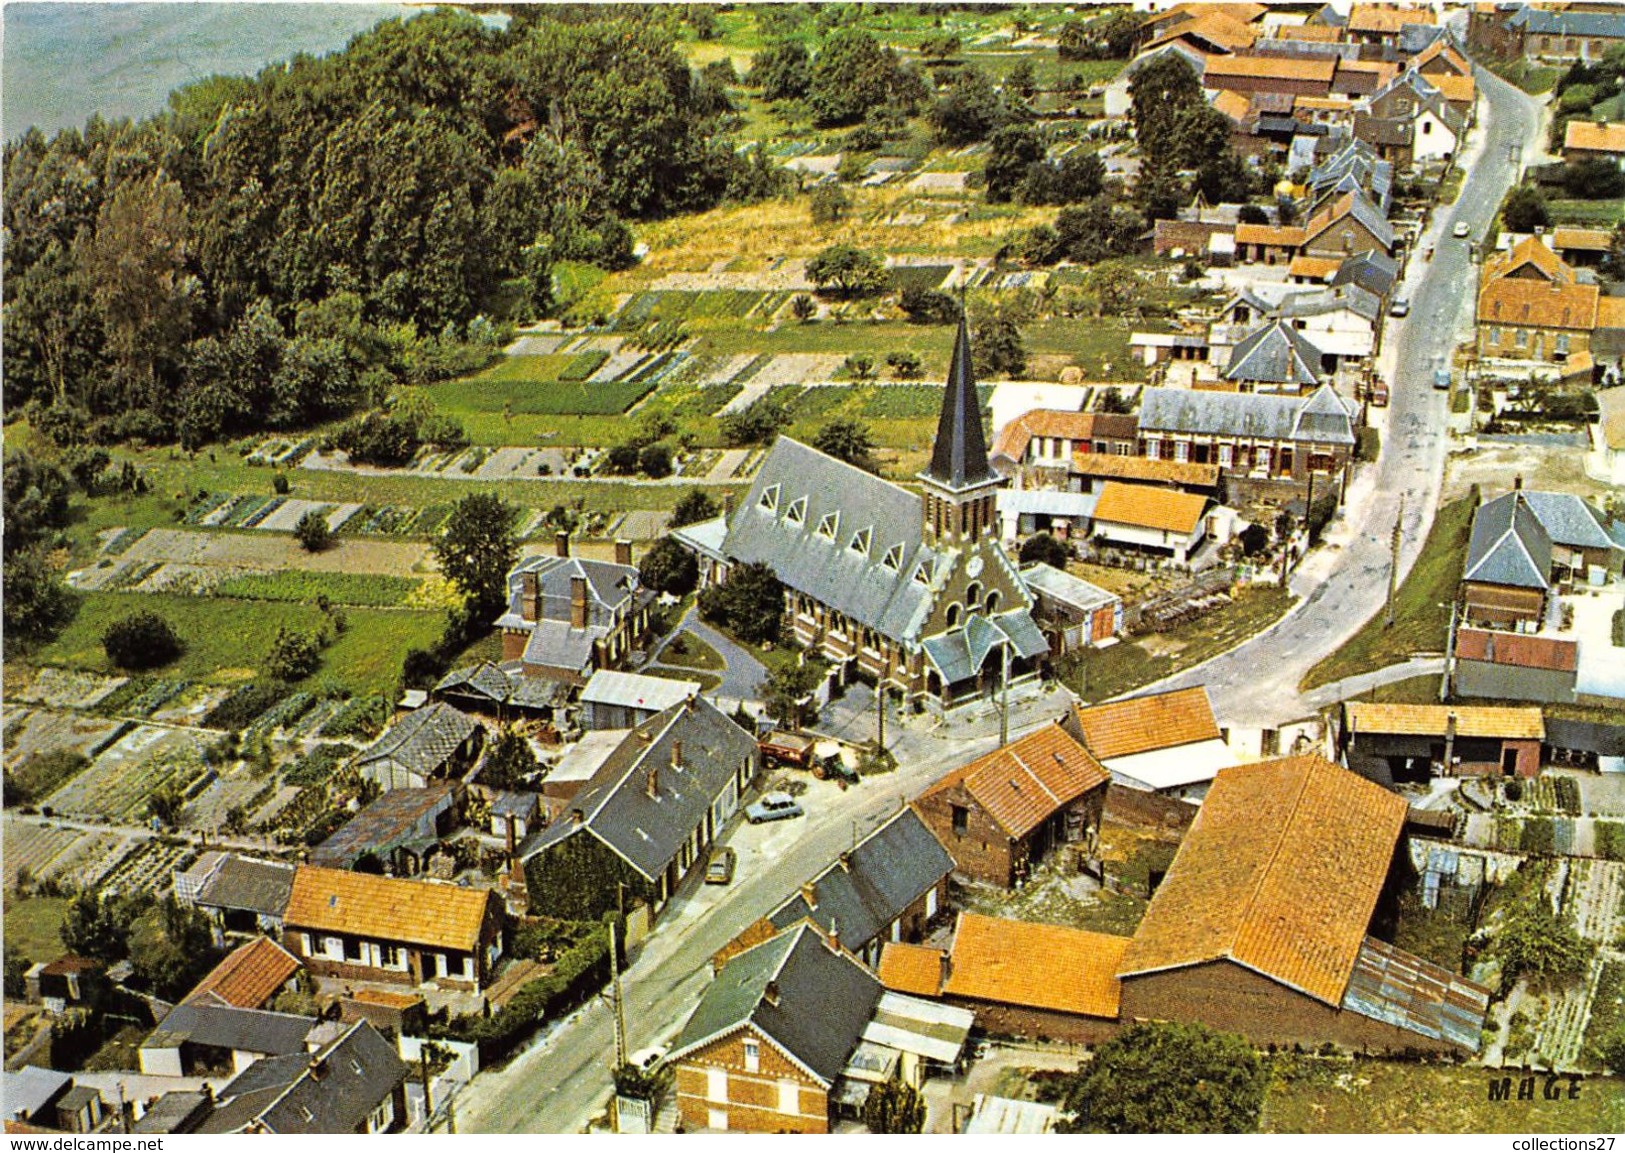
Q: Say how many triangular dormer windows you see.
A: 6